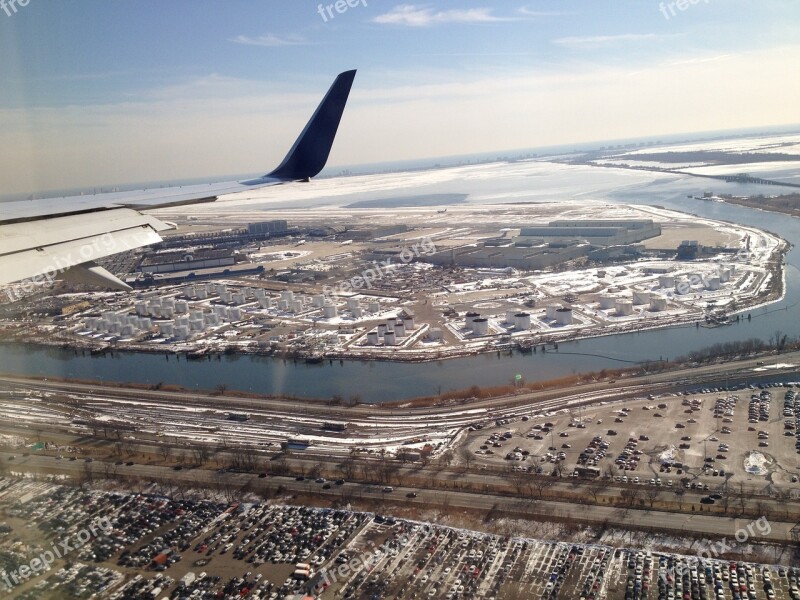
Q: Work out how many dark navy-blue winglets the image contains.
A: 1